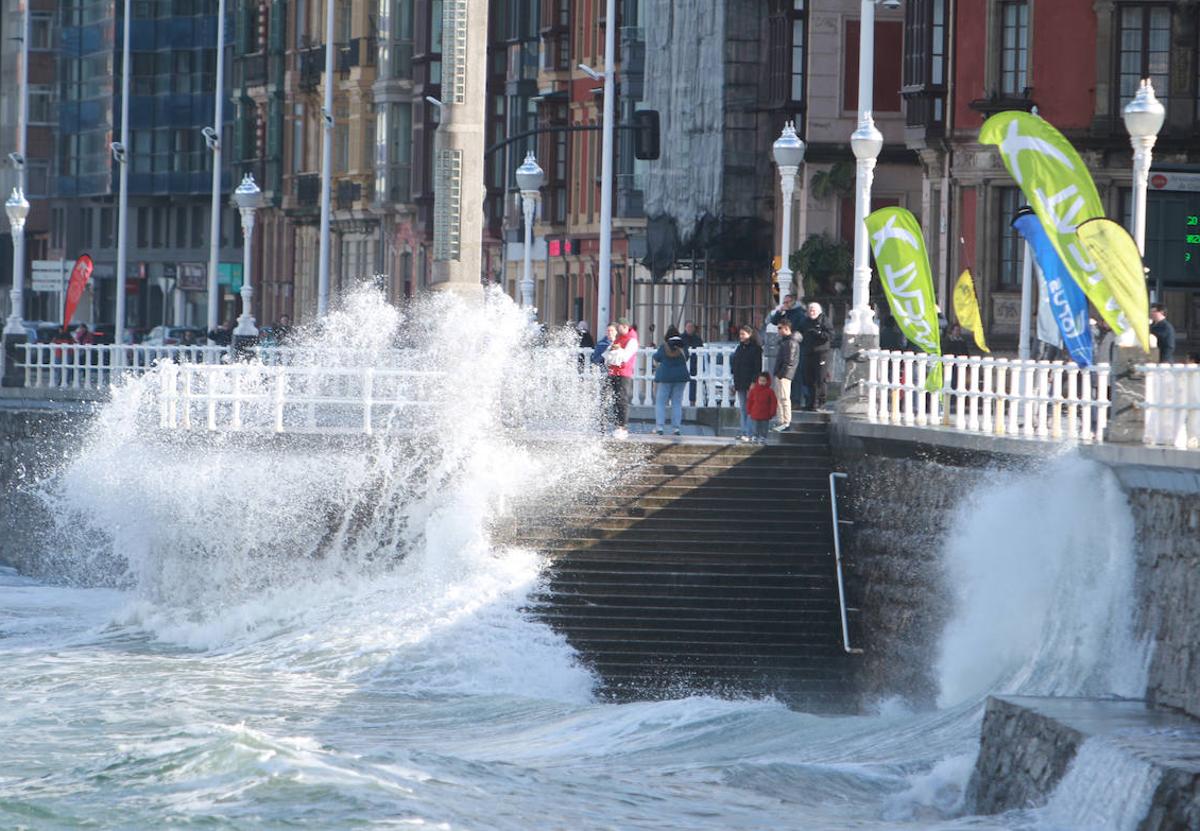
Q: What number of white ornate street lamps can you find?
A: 6